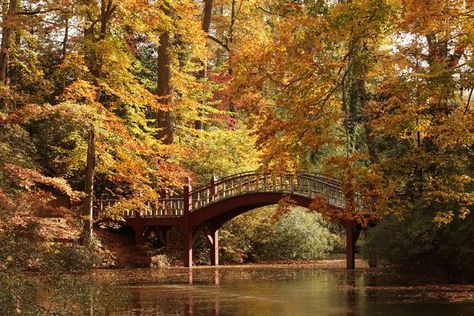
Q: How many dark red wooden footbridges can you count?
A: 1